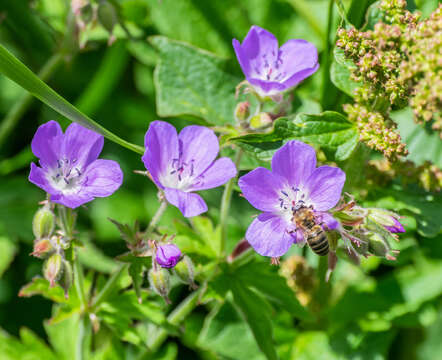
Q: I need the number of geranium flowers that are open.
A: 4